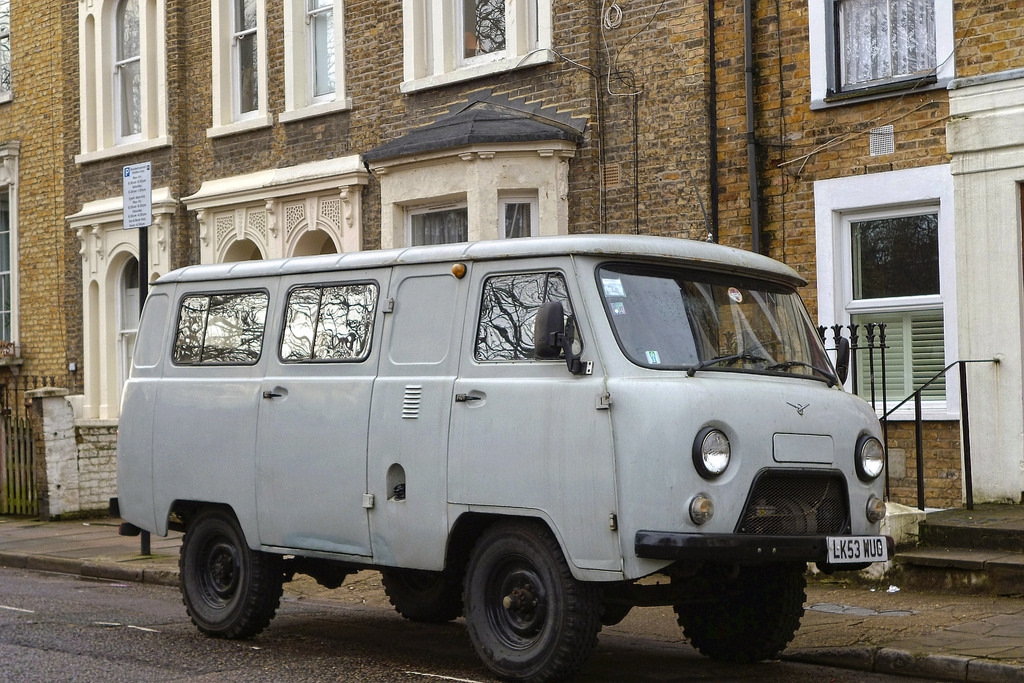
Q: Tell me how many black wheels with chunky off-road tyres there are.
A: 4